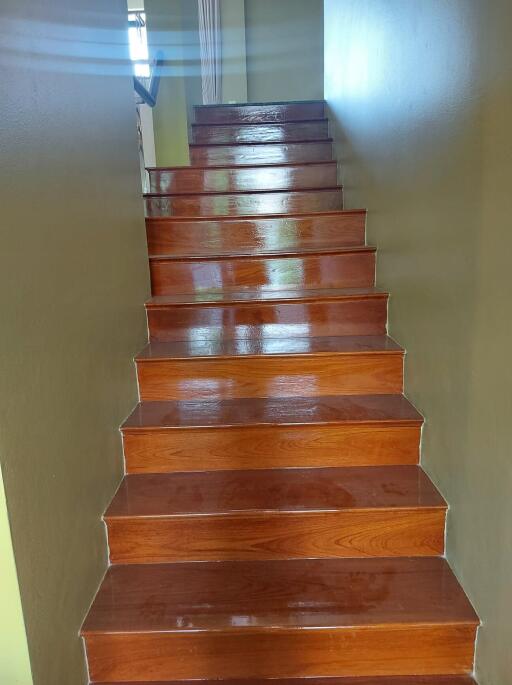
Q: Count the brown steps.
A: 12